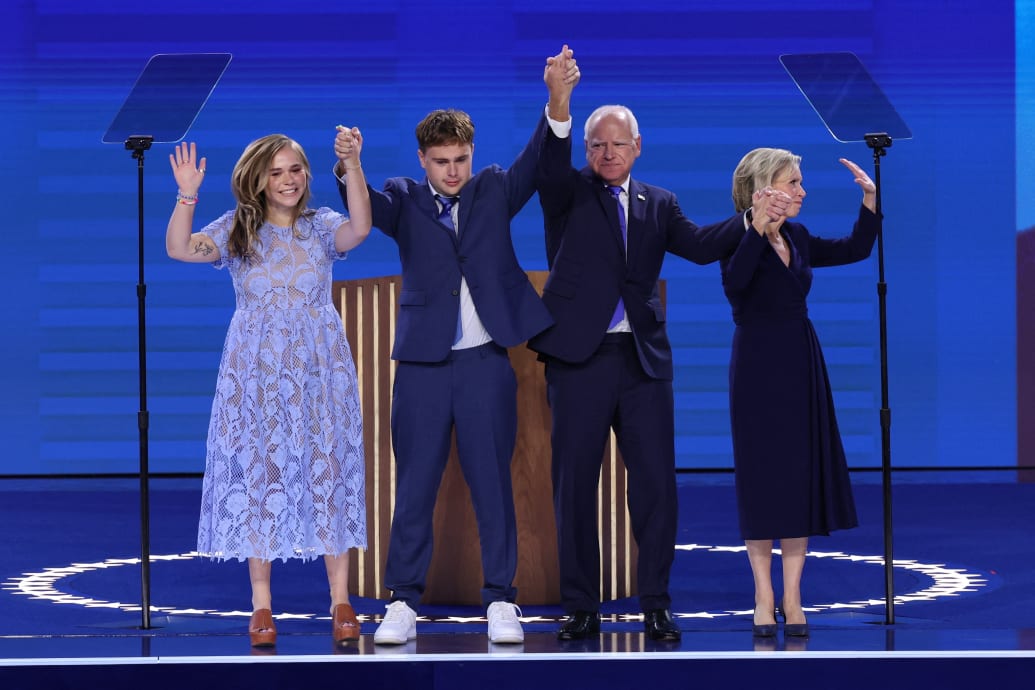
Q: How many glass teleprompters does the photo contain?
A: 2